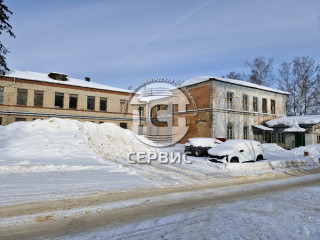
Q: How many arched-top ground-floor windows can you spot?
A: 2